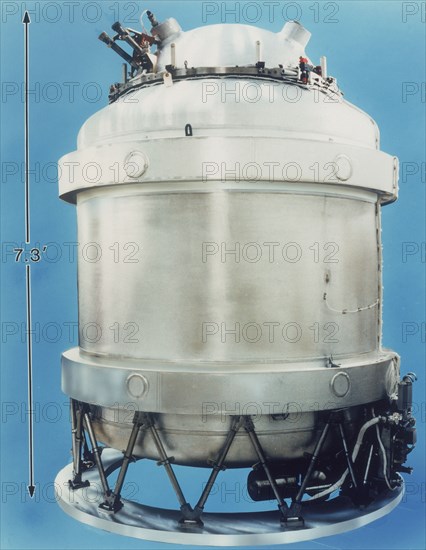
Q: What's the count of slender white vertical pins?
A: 4